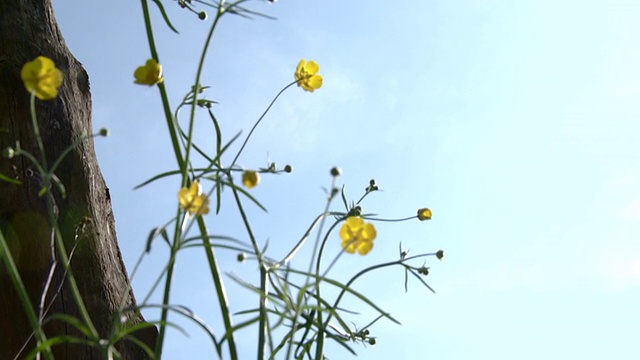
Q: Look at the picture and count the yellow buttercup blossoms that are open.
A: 5